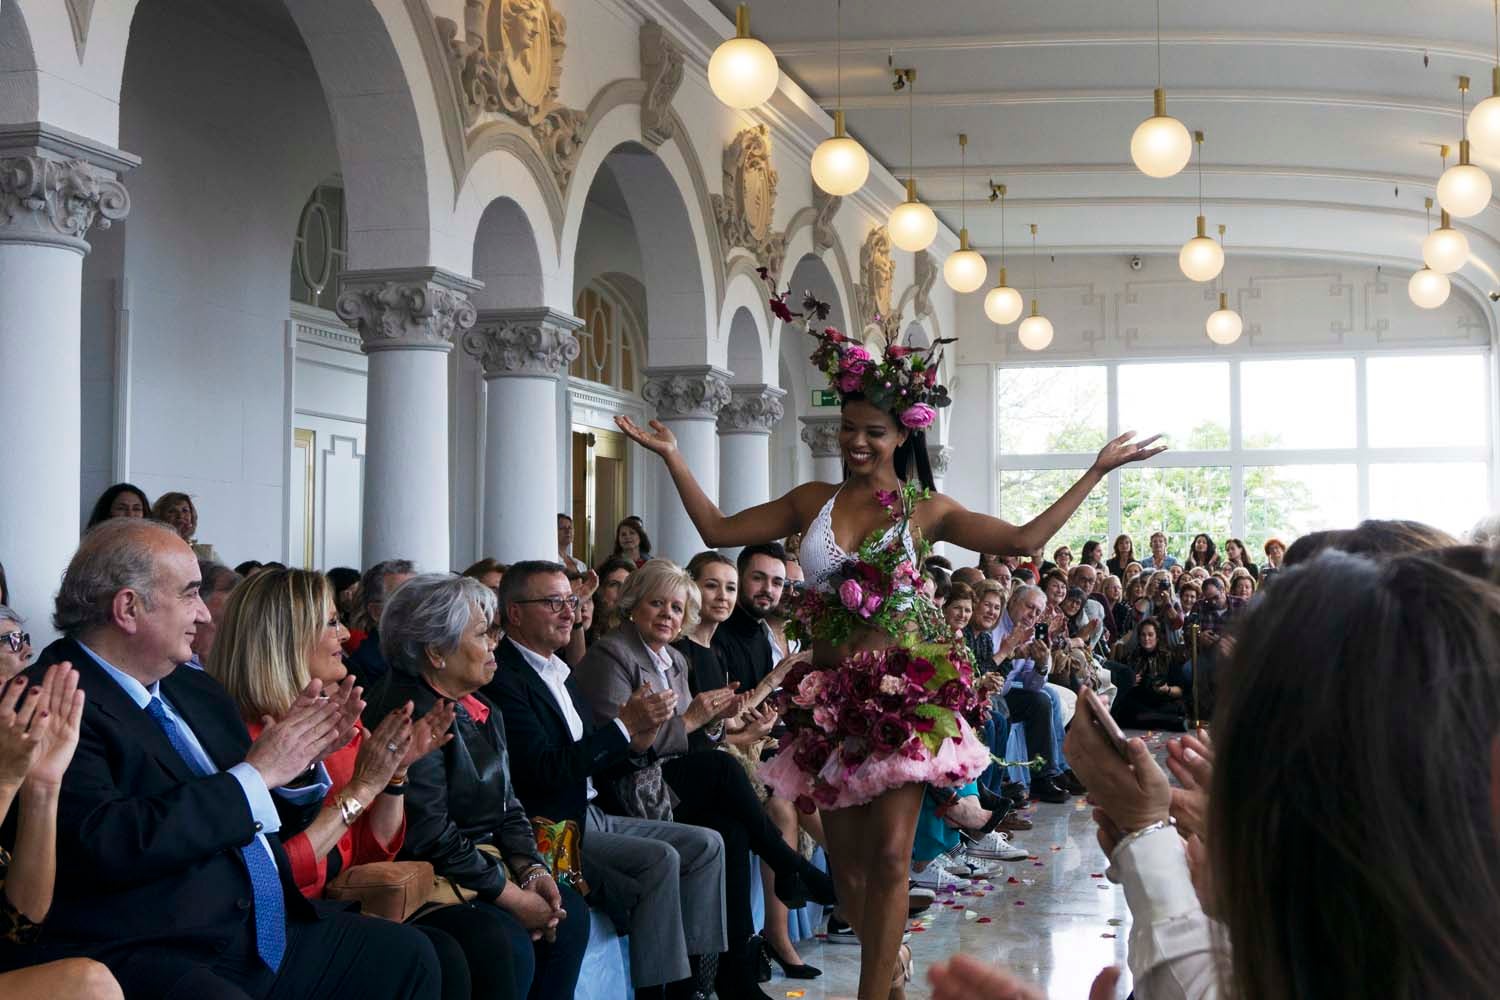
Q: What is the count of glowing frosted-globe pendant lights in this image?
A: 13